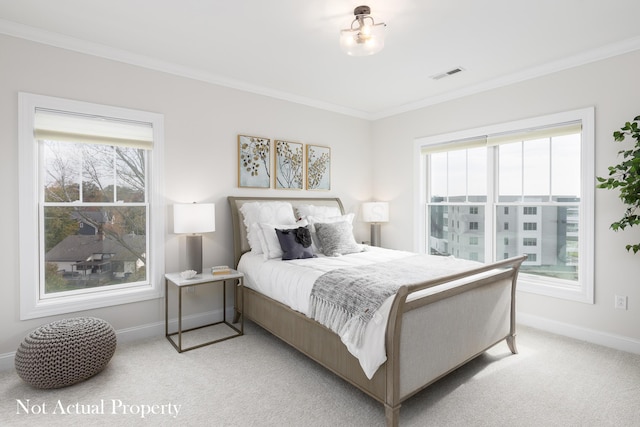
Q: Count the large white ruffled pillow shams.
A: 2